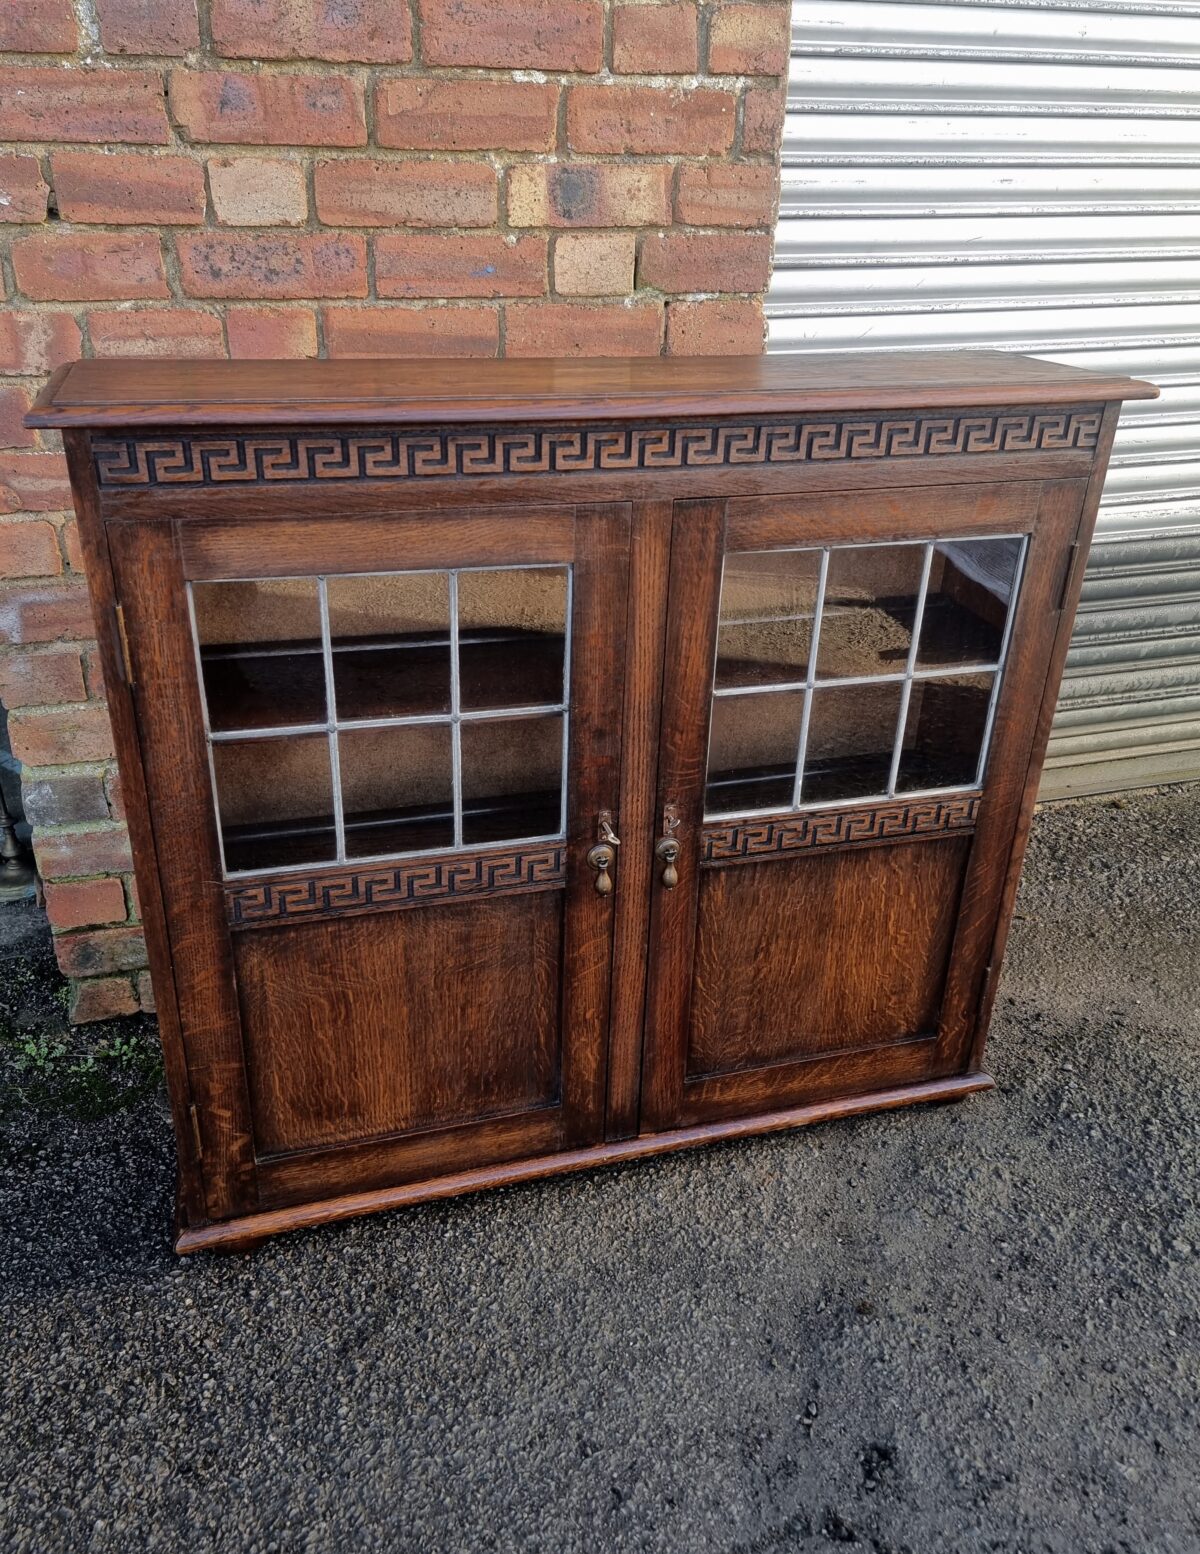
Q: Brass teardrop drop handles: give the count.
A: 2